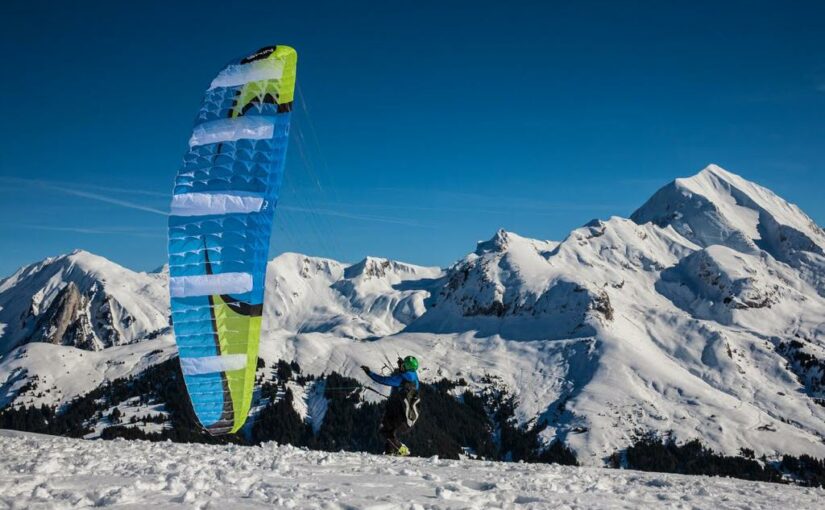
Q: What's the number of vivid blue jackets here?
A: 1